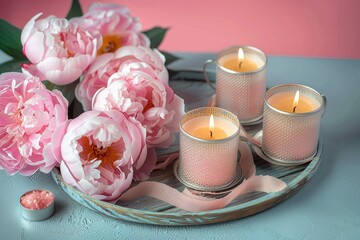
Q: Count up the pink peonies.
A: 6